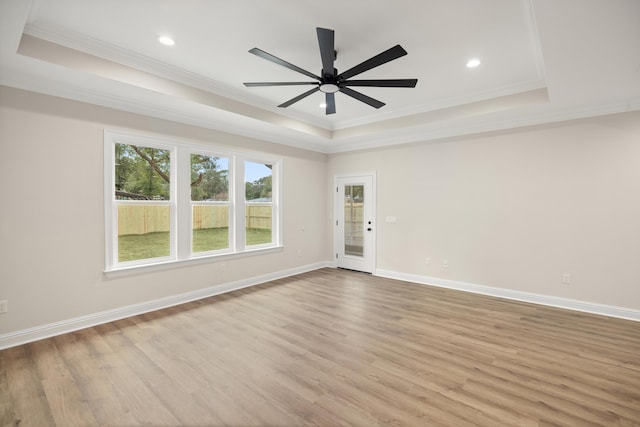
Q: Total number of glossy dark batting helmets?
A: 0